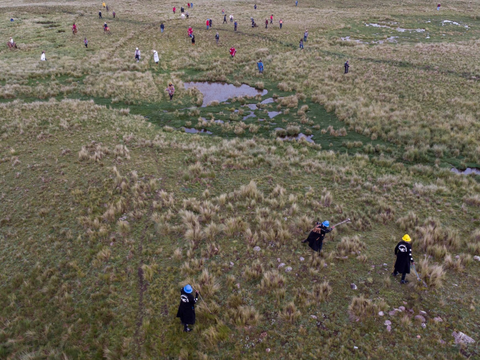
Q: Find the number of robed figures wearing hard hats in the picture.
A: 3